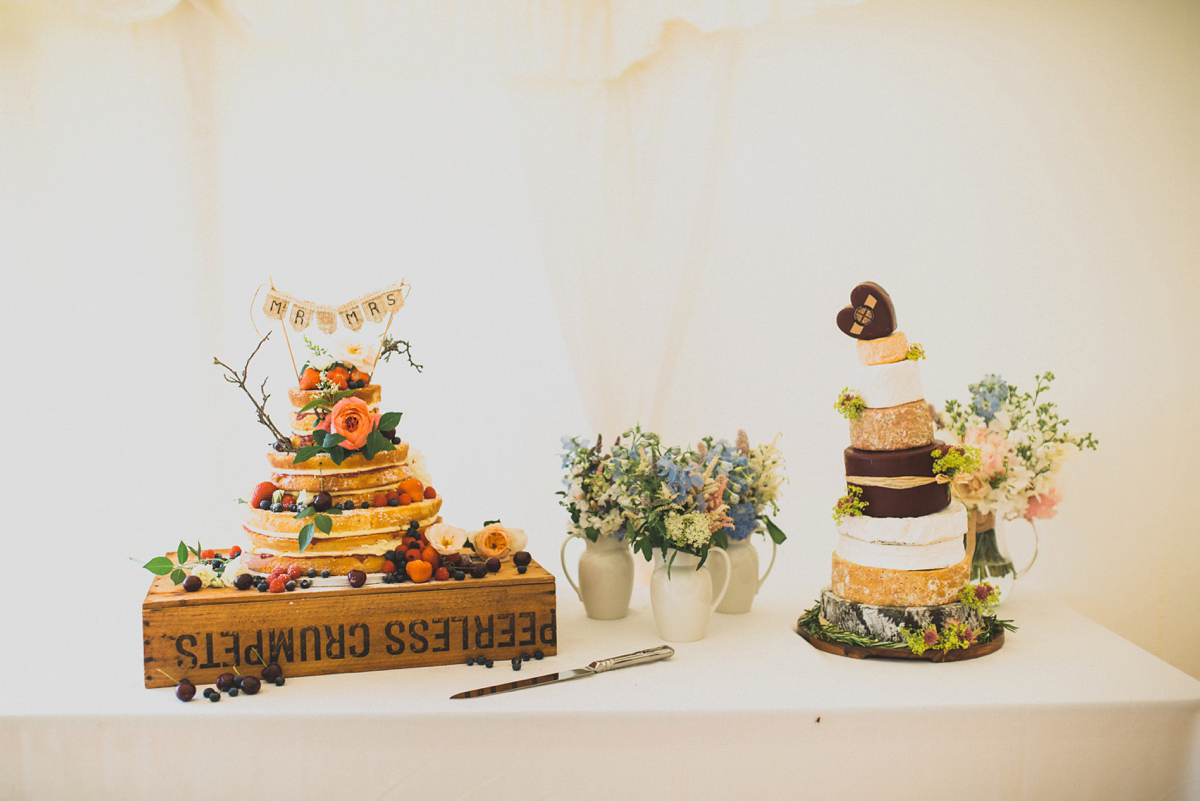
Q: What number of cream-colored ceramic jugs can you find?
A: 3